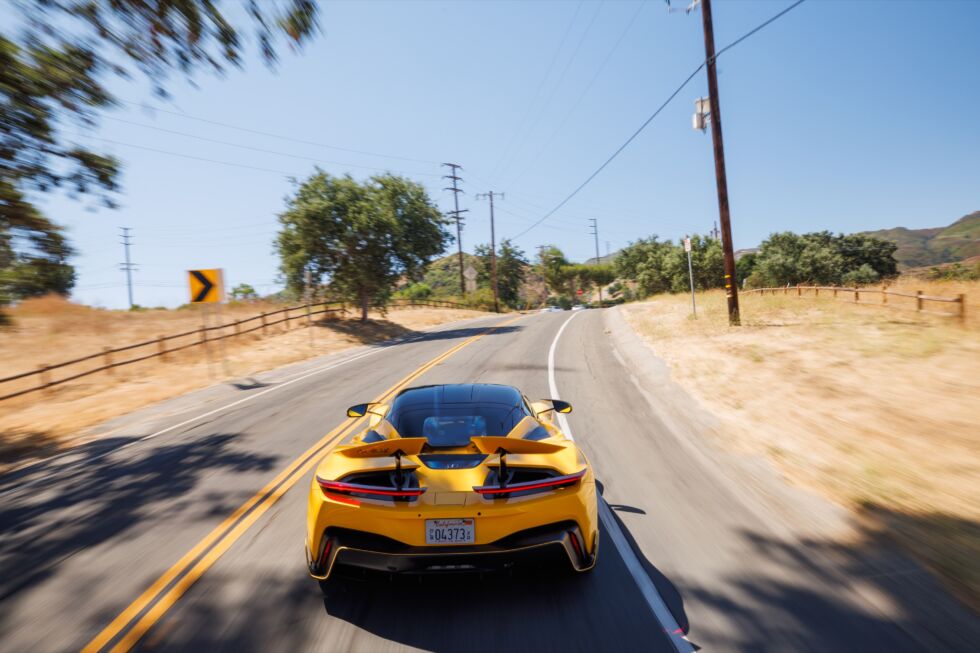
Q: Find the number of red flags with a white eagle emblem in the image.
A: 0